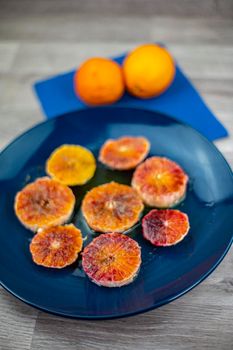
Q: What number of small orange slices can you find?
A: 8